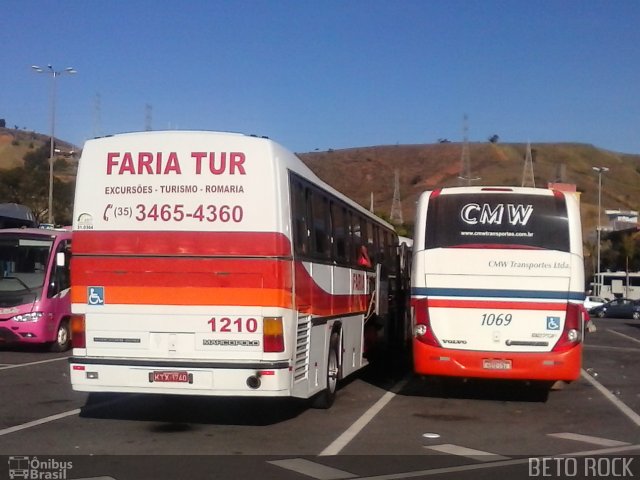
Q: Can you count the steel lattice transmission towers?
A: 5